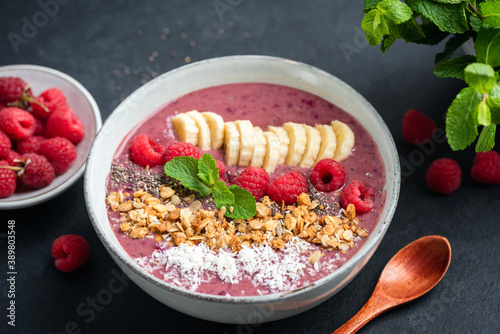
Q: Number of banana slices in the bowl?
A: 12